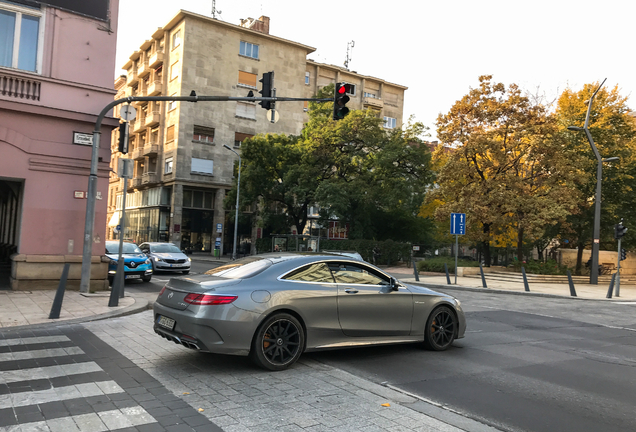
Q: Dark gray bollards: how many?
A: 8